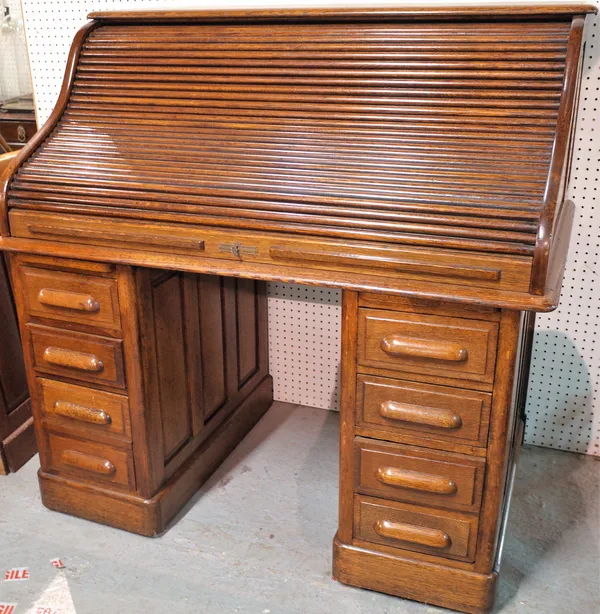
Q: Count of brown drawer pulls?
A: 8